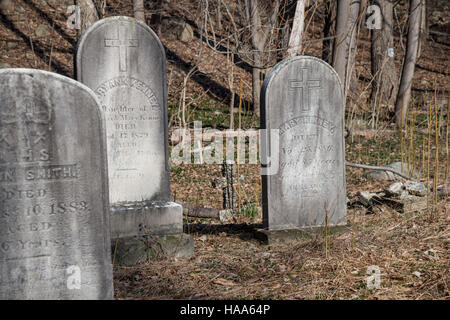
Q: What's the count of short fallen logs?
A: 1